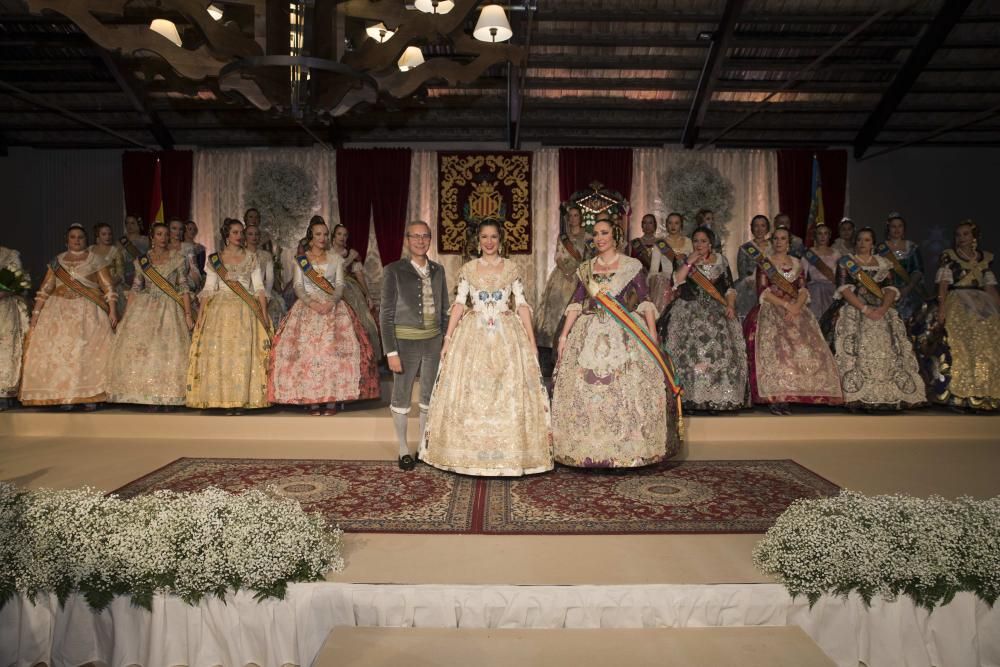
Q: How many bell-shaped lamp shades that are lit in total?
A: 6